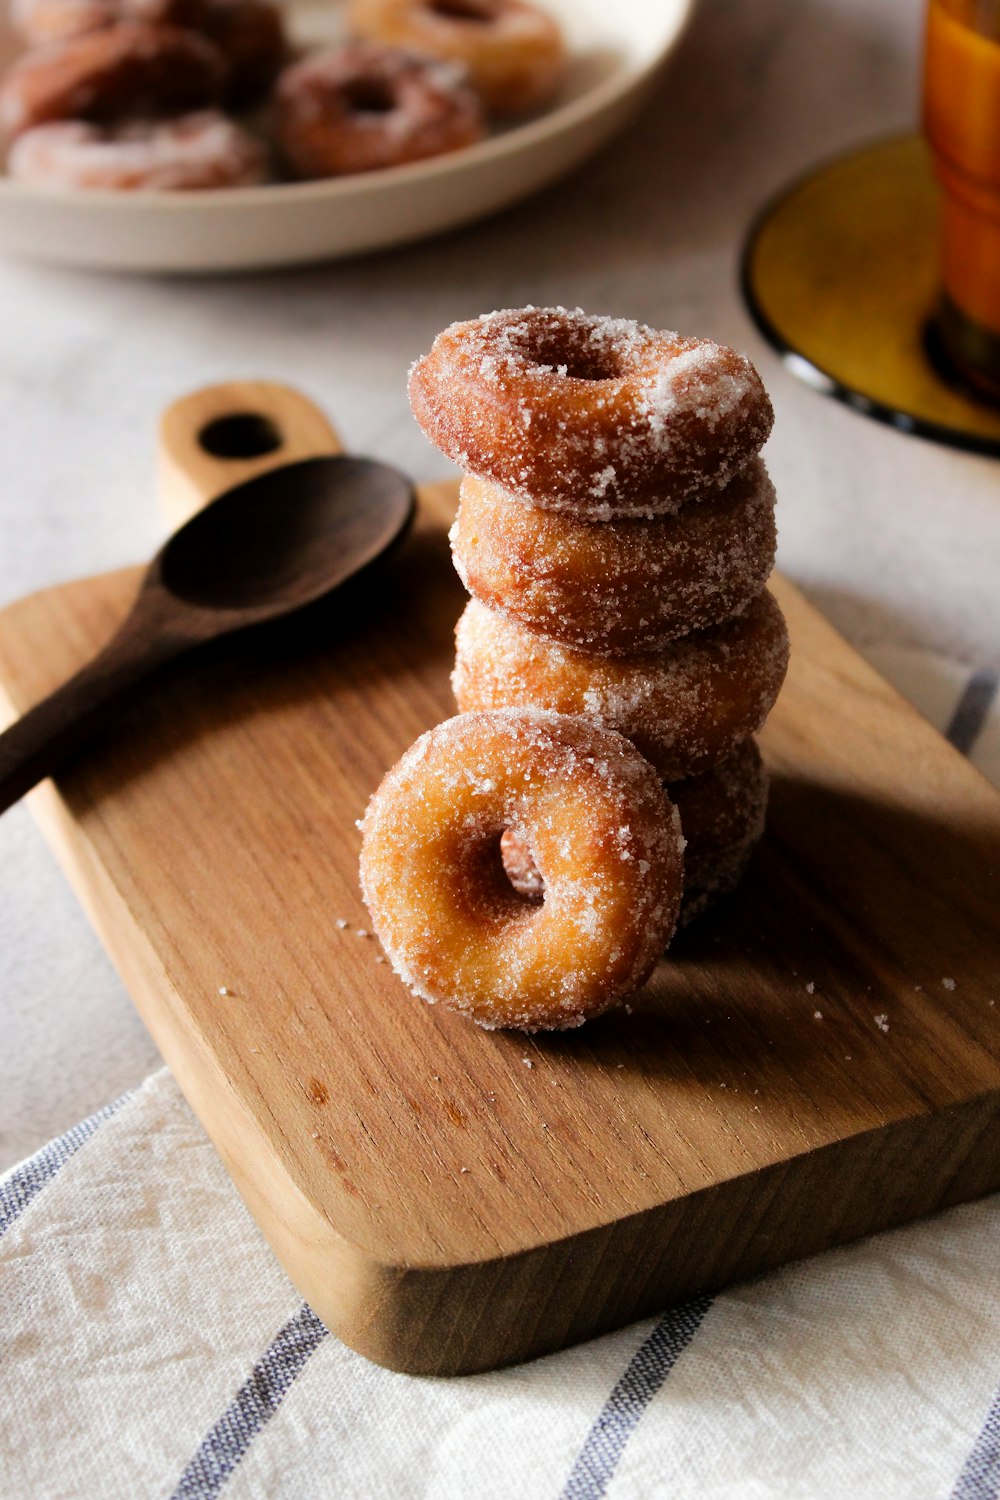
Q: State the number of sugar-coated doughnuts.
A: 11